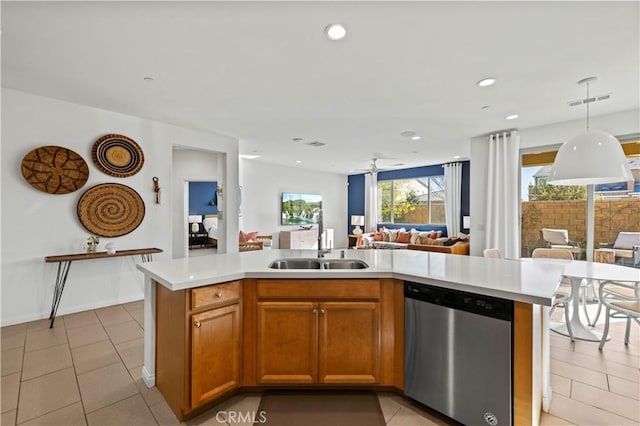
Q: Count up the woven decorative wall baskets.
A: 3